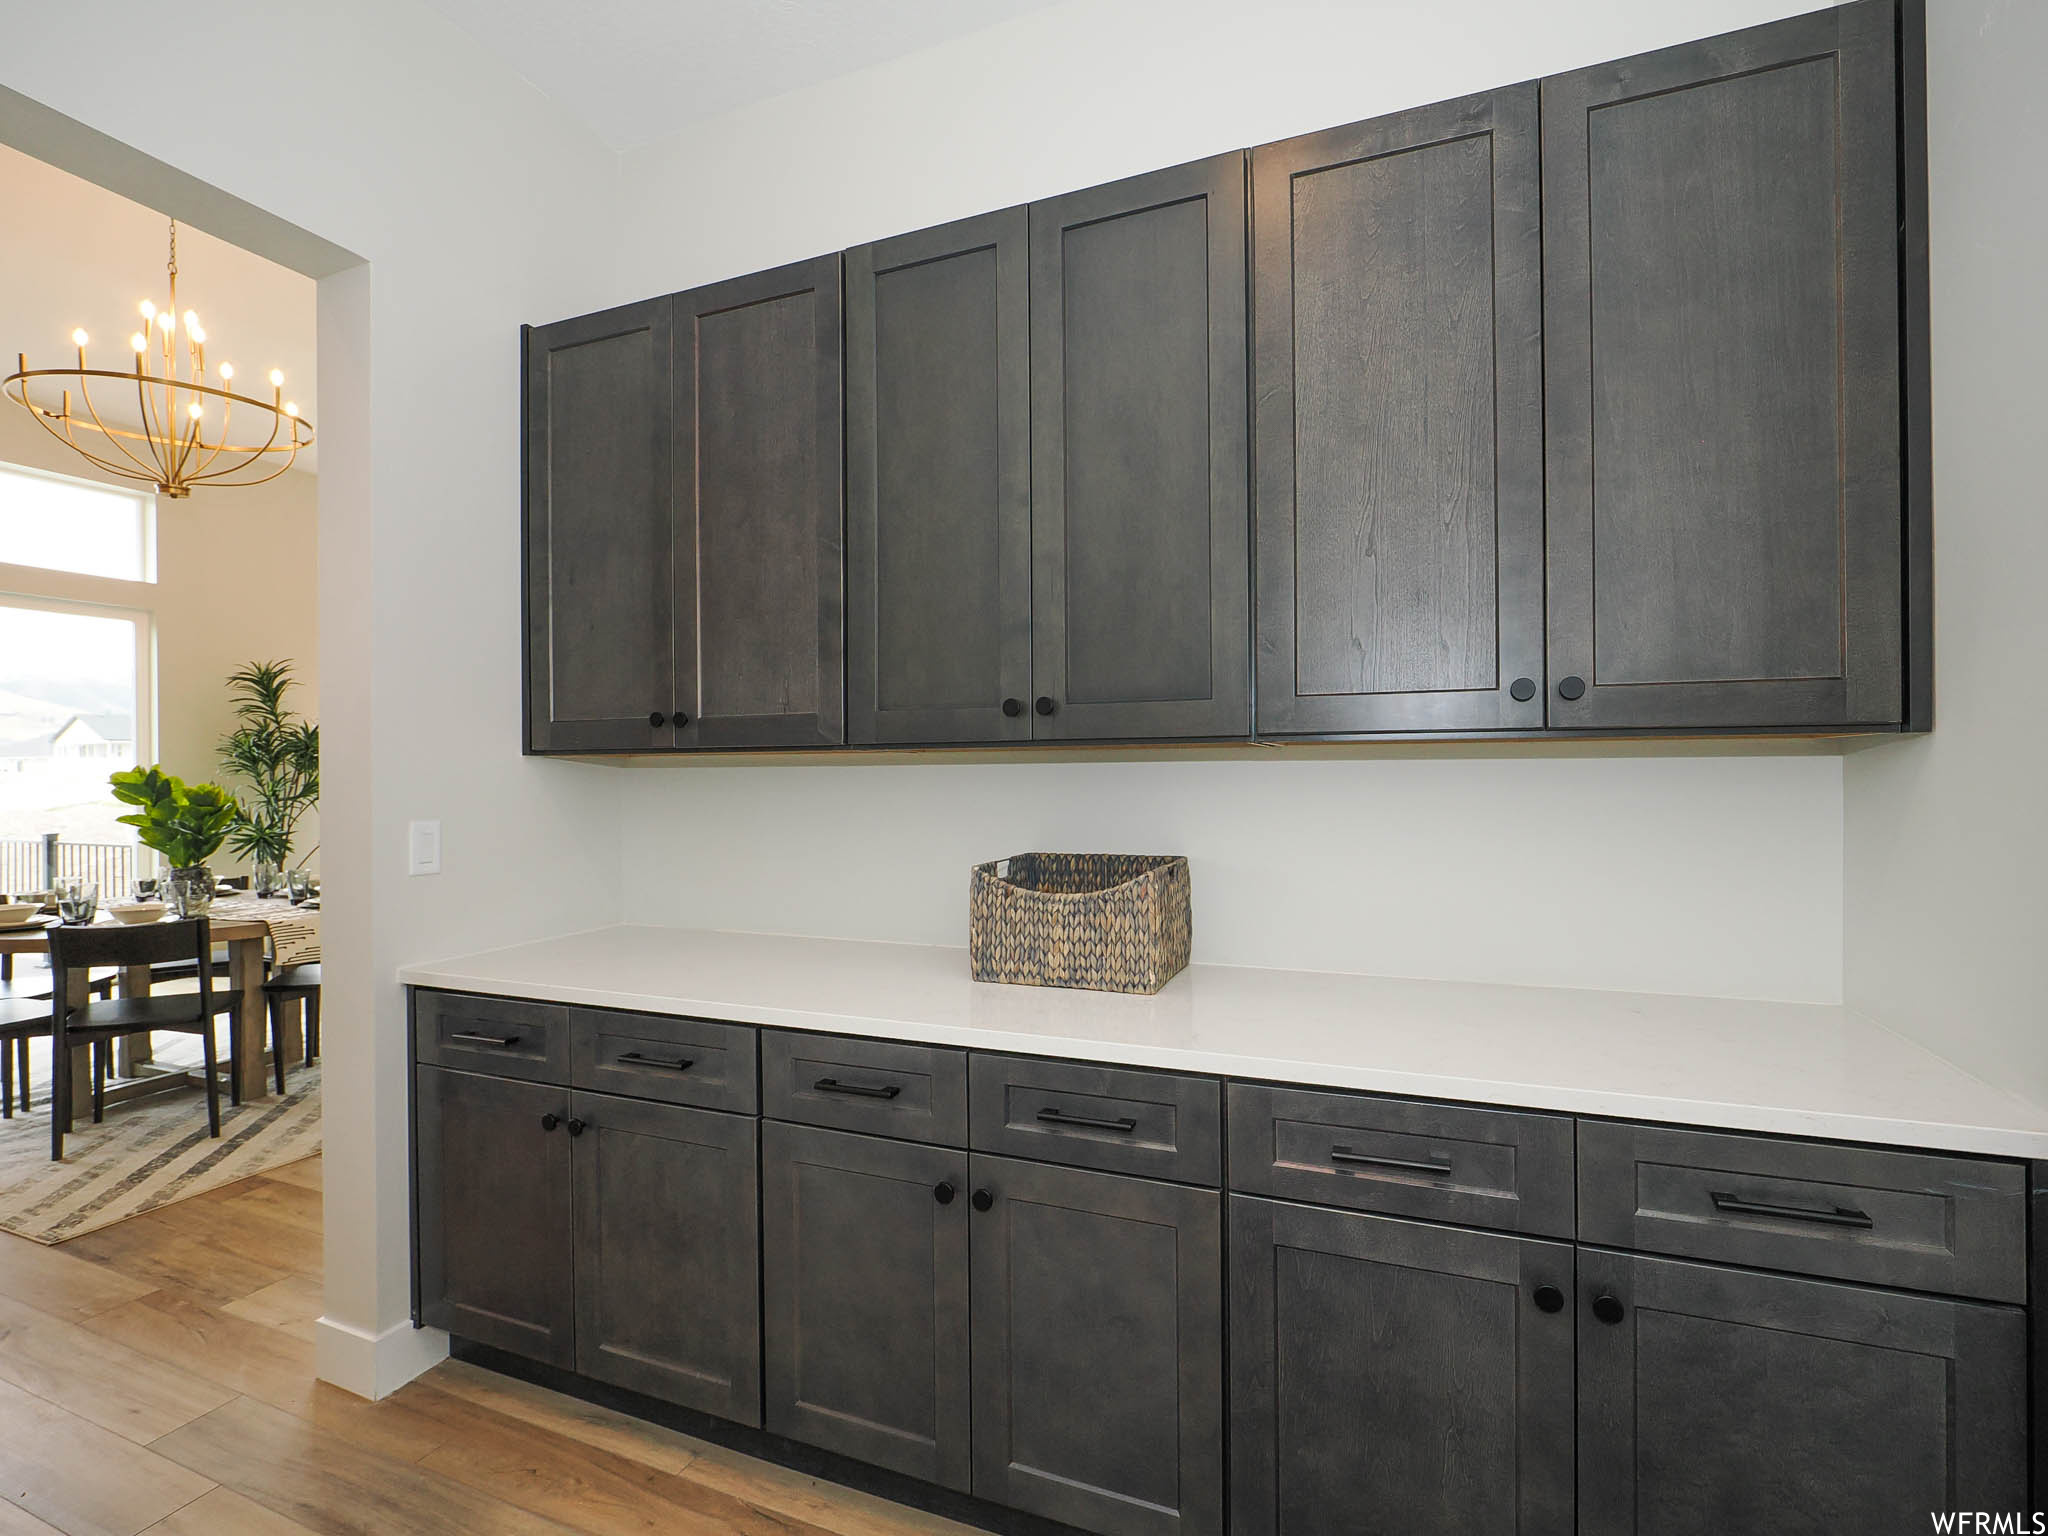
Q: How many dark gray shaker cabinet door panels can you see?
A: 12